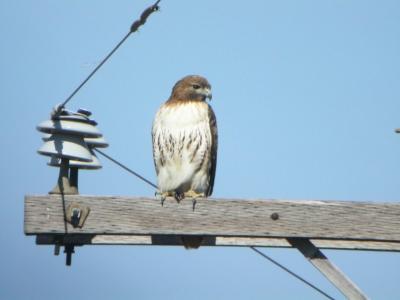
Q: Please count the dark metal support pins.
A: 2